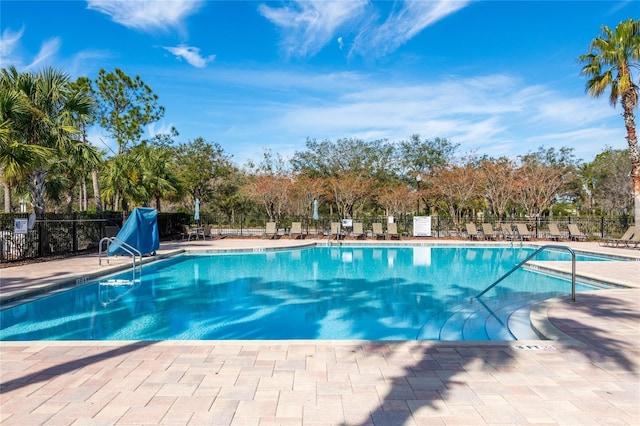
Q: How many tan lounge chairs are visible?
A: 14